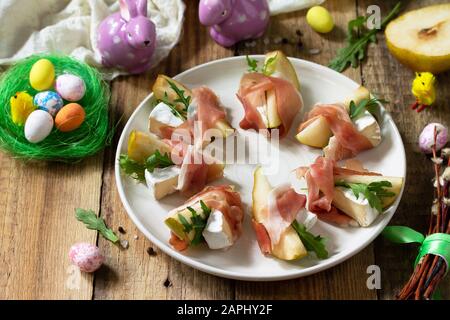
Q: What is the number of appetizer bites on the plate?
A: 7